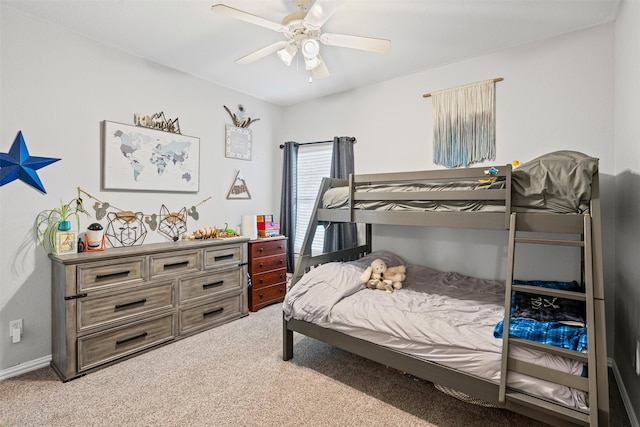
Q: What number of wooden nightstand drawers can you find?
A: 4